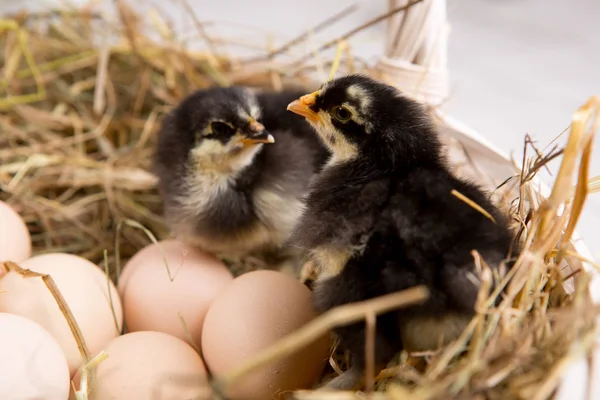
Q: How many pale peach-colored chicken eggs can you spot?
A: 6